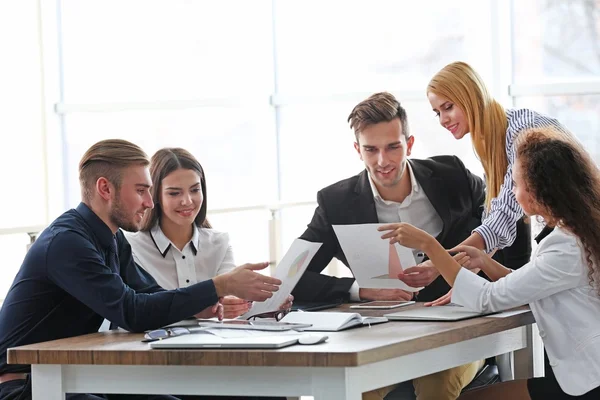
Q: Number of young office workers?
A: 5